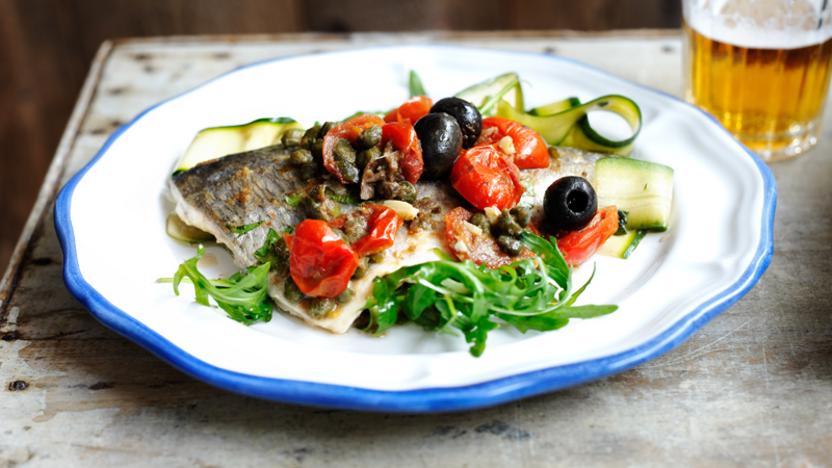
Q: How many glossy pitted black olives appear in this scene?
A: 3